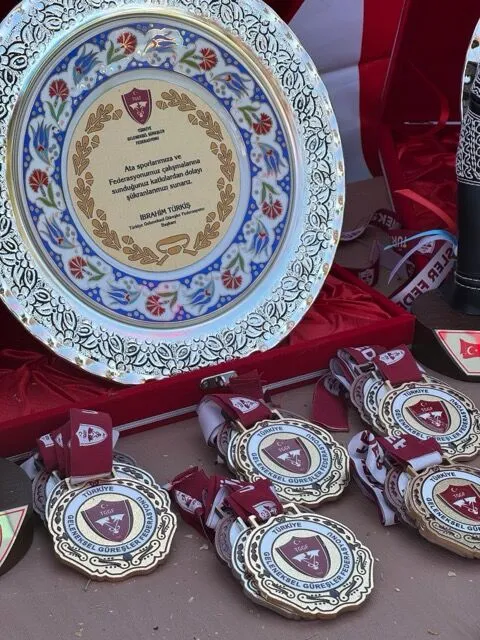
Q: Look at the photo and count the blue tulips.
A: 9